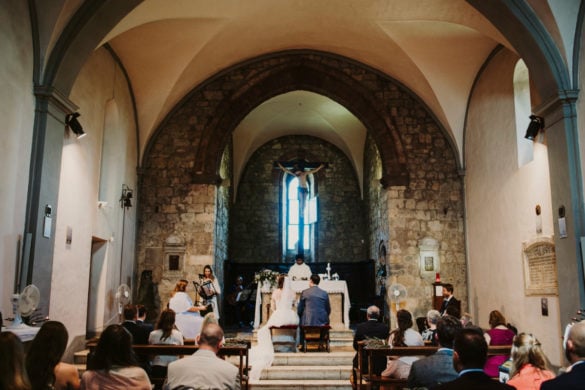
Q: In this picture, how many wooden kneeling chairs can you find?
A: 2